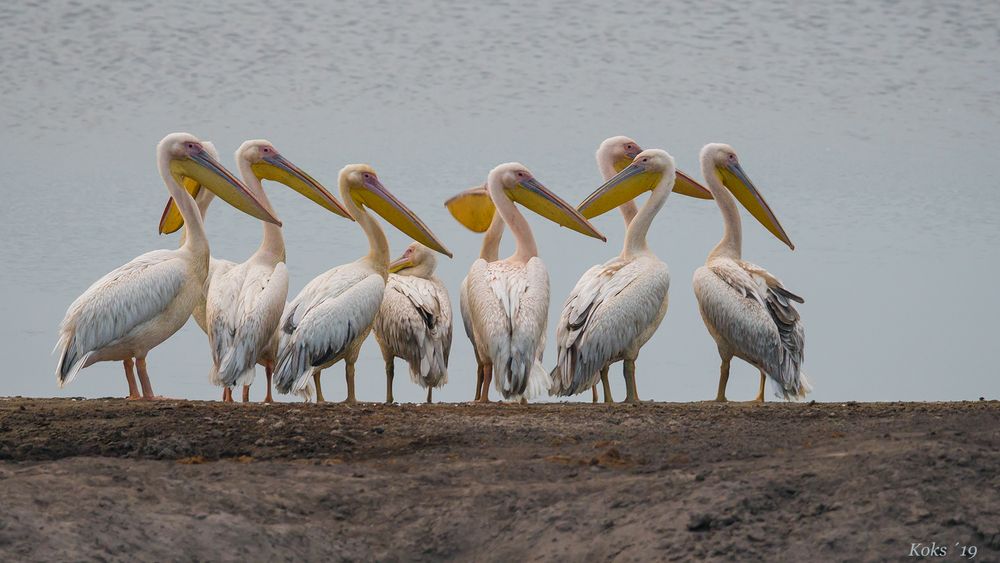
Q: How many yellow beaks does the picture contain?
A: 10